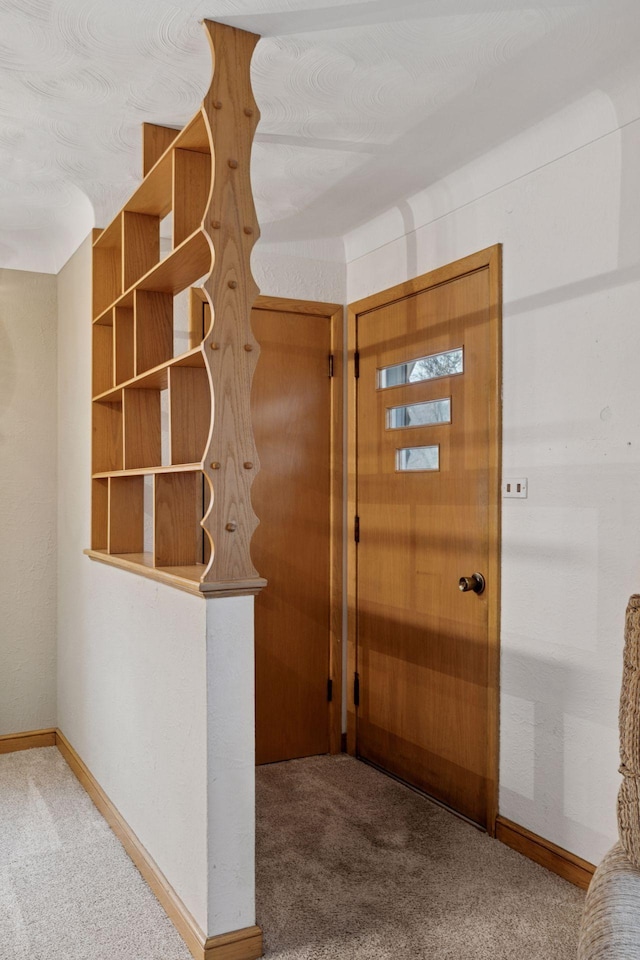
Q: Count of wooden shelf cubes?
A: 12